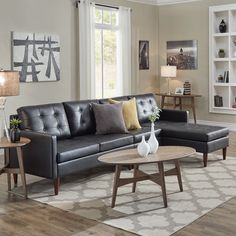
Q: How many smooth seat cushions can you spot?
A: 4